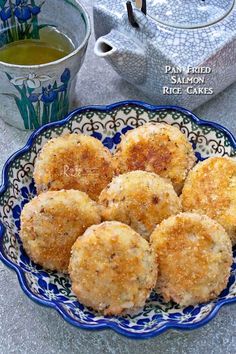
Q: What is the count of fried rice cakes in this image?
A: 7